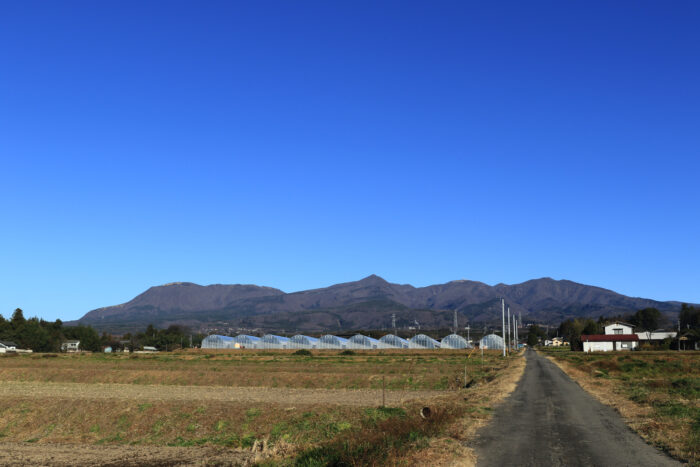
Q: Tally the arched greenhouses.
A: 10